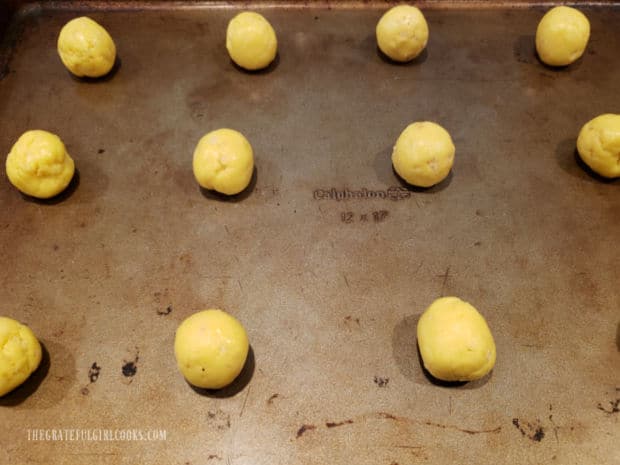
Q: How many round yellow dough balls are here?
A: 11